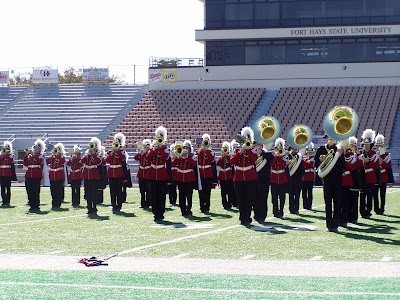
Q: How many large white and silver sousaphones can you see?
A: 3